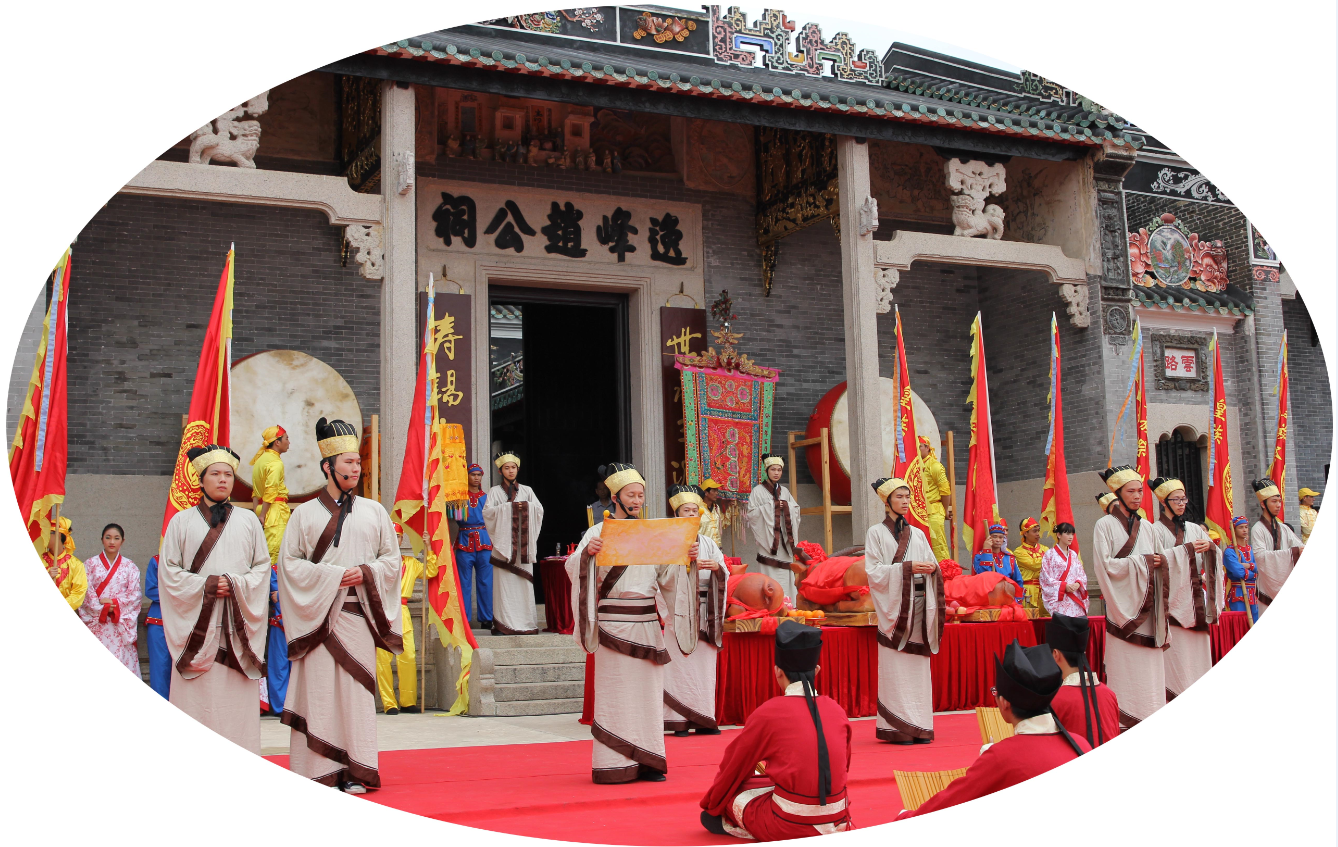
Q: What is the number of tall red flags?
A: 9